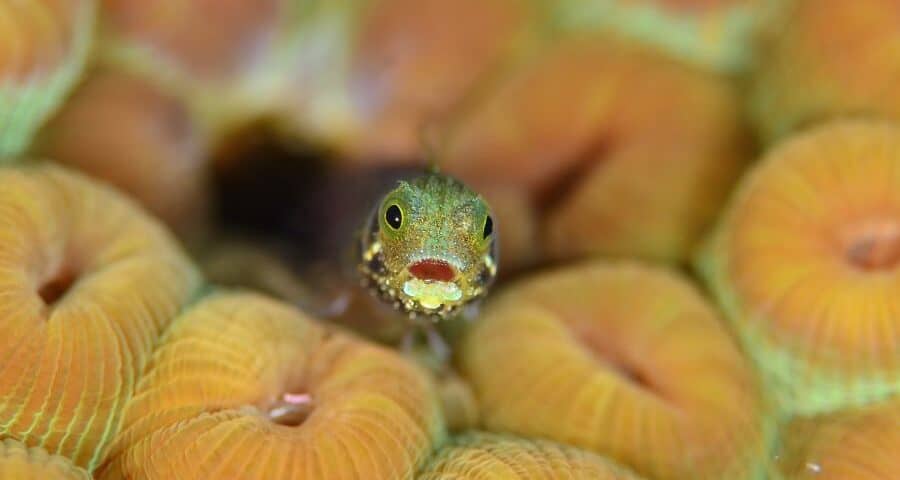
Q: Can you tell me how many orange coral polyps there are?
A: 14